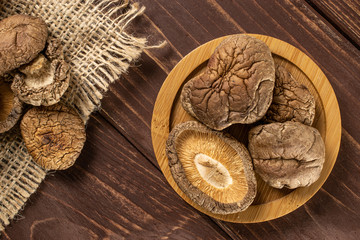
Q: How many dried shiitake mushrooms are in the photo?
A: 8